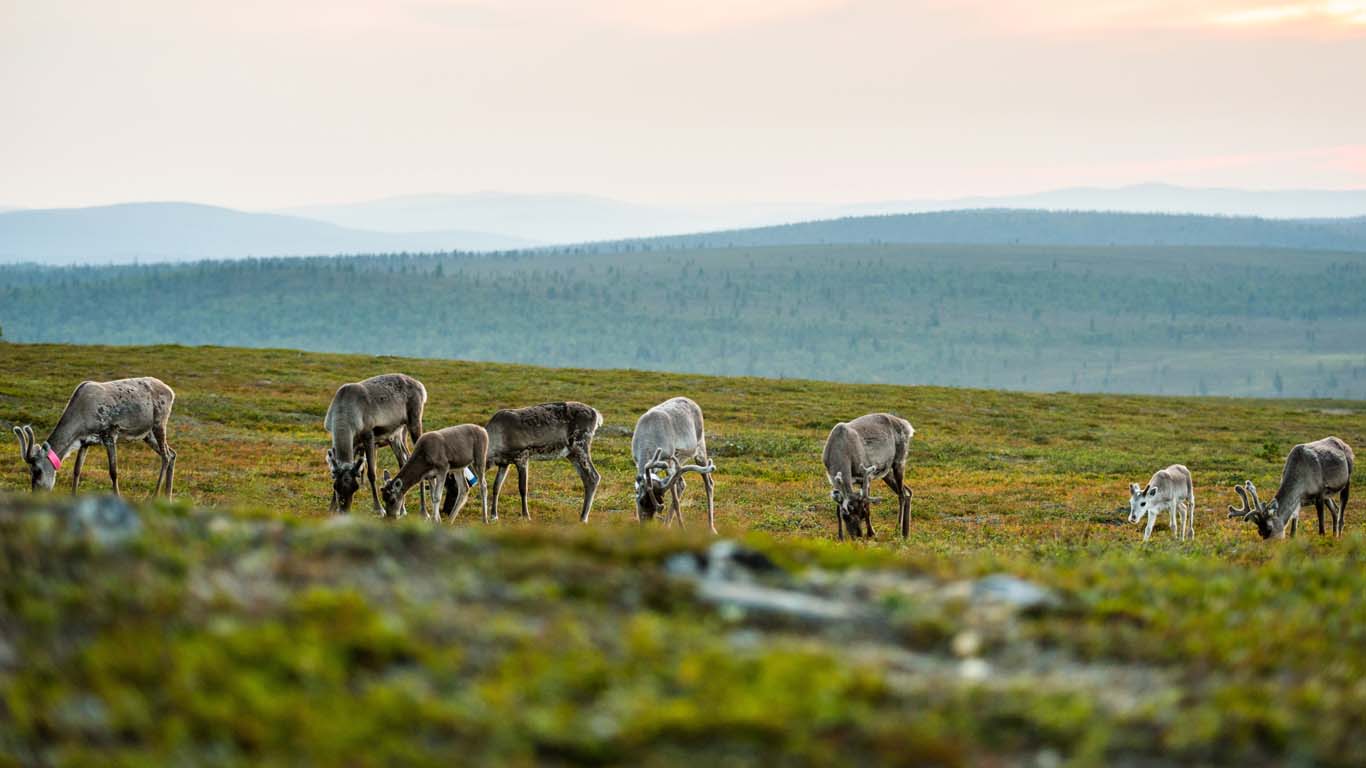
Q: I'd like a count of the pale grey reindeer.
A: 2